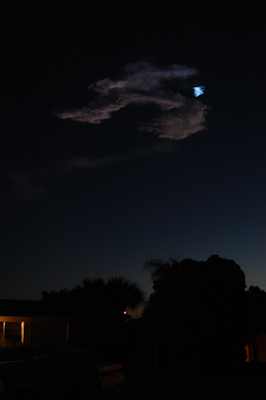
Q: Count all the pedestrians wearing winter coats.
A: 0